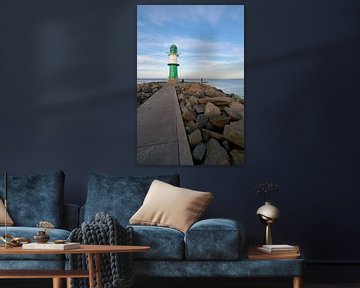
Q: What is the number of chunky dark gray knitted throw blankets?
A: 1